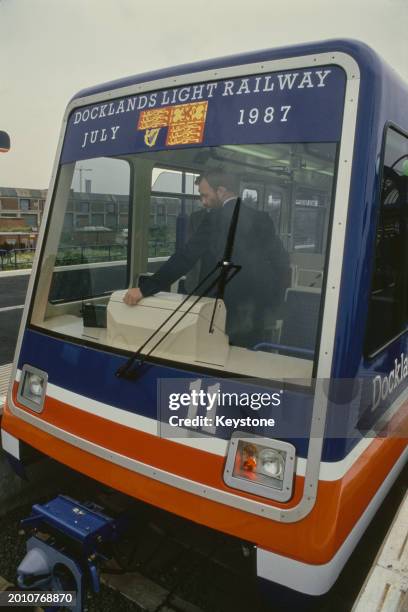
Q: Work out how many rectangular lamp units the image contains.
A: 2